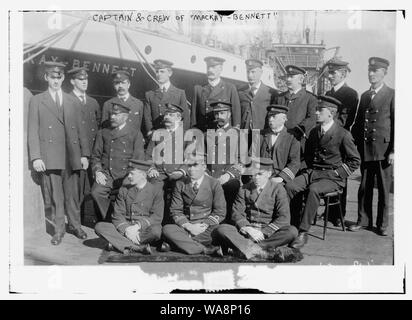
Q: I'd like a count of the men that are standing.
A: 9